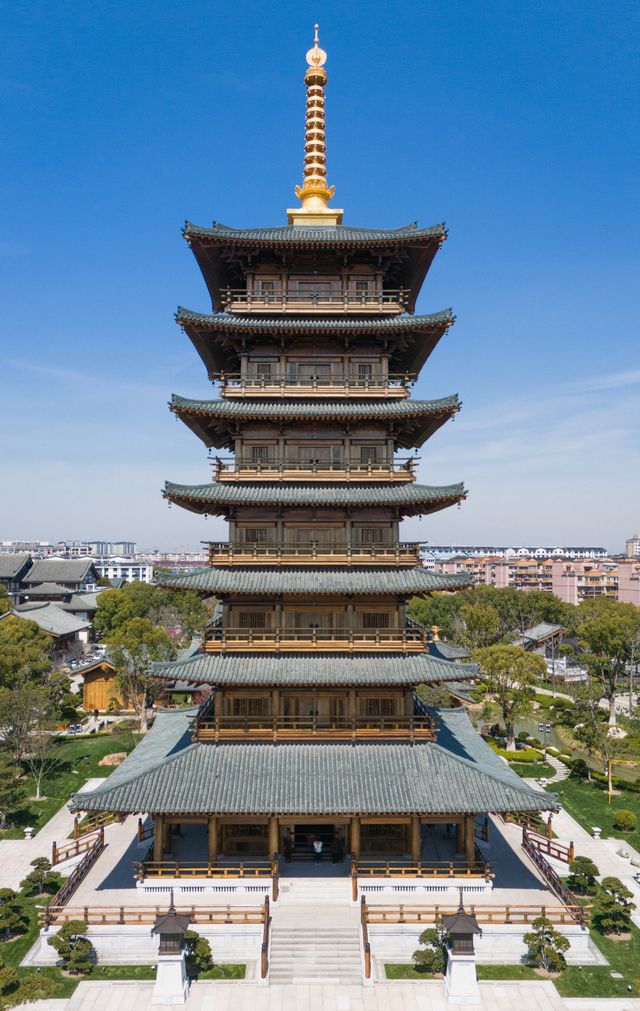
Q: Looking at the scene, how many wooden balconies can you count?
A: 6